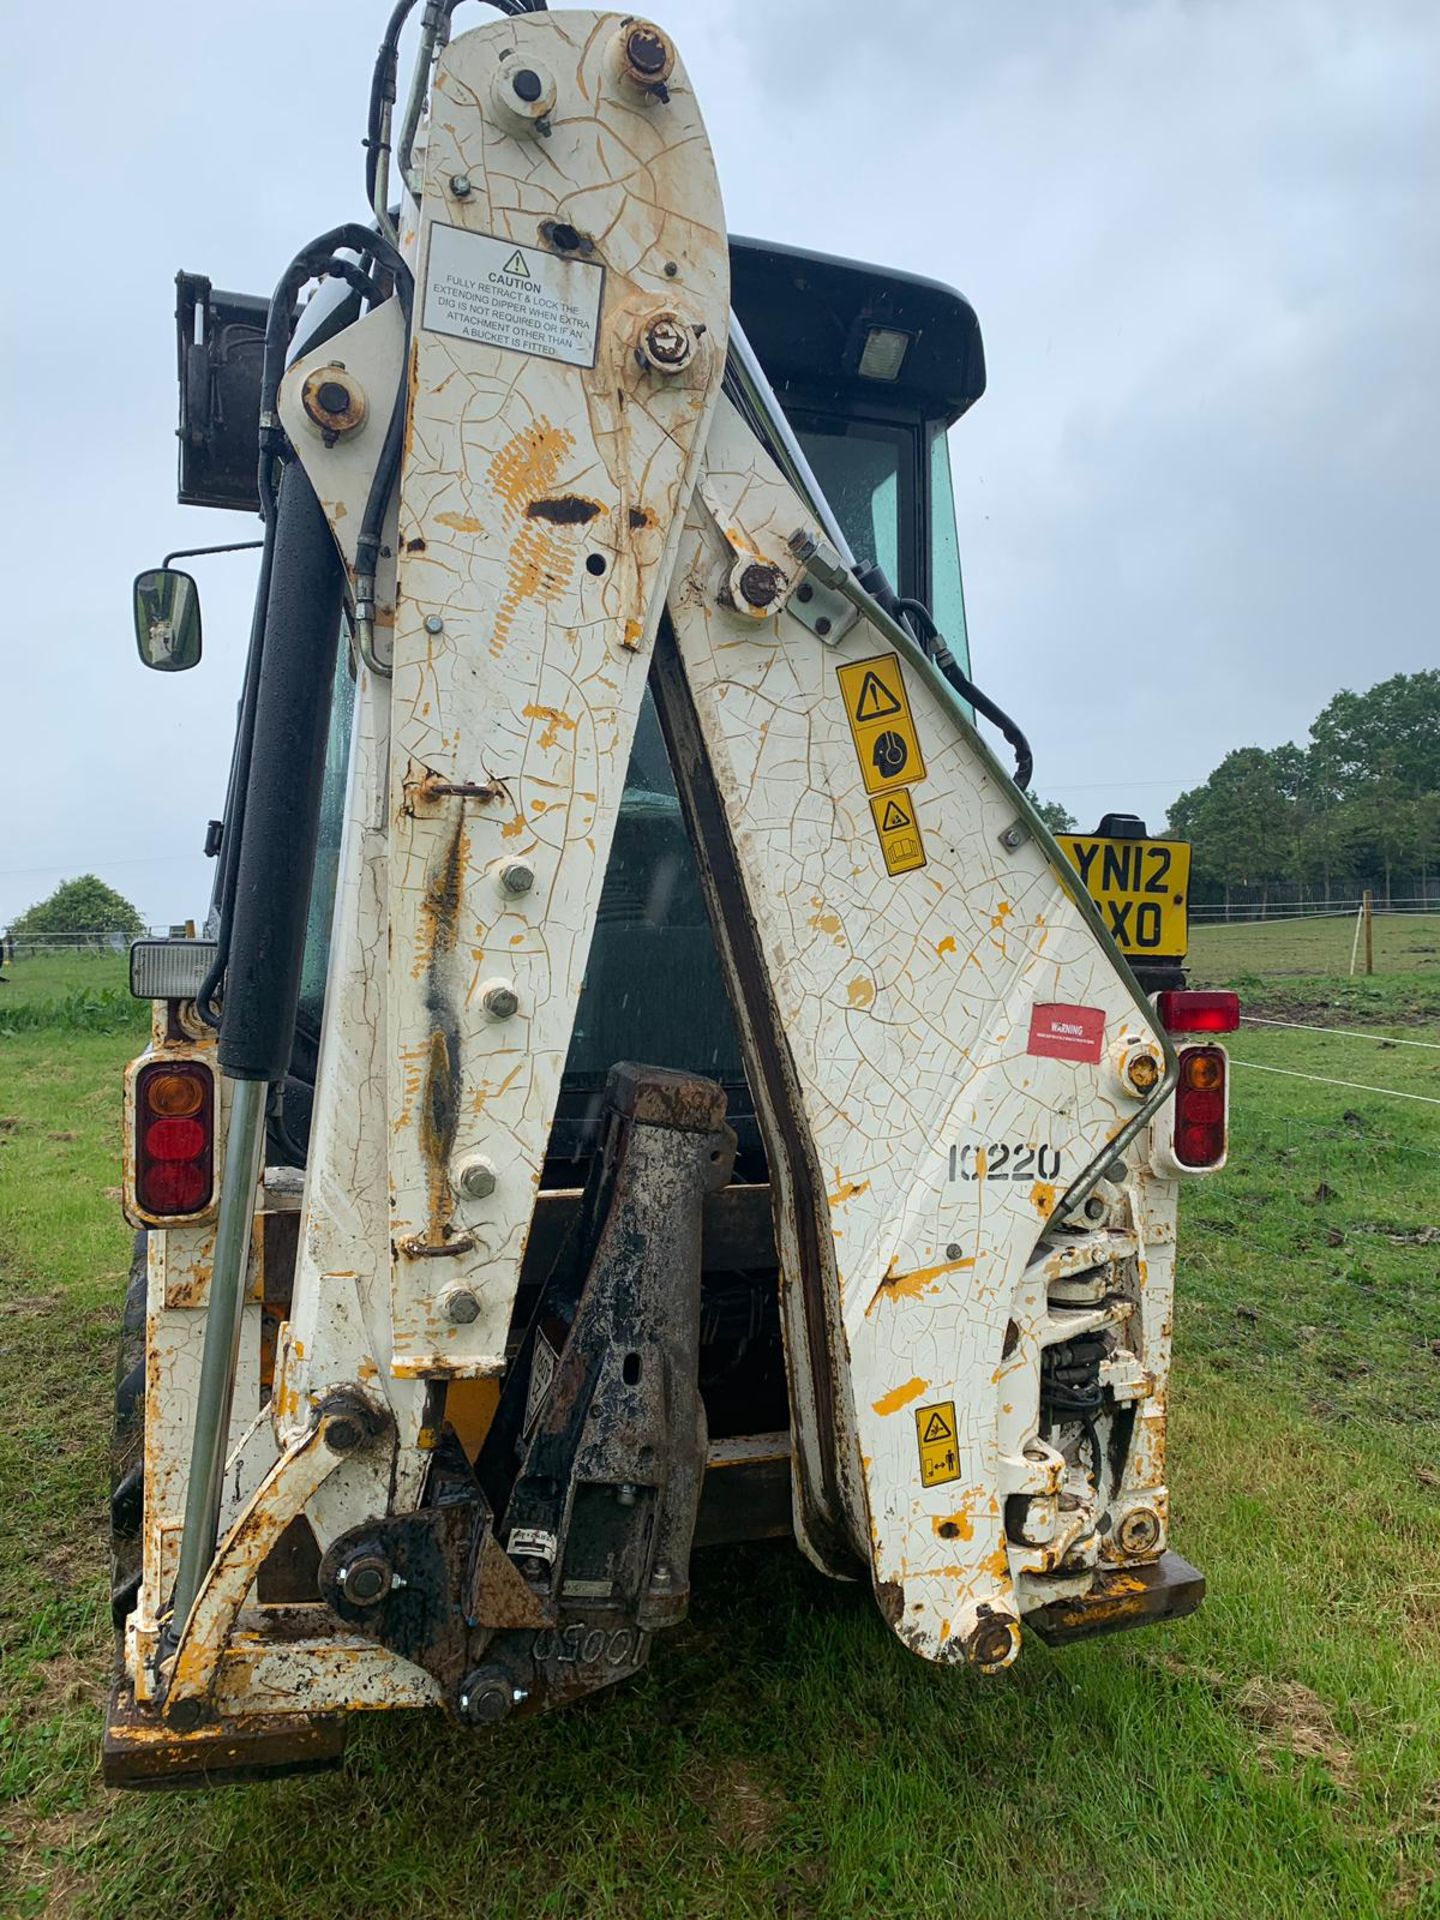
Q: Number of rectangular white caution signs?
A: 1